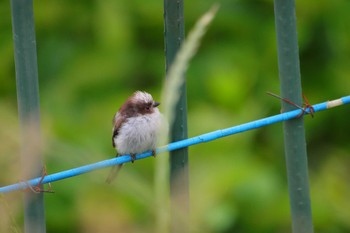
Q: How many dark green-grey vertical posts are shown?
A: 3